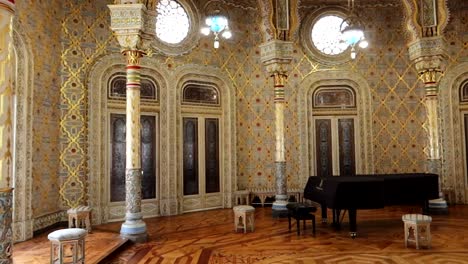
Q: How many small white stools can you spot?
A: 4